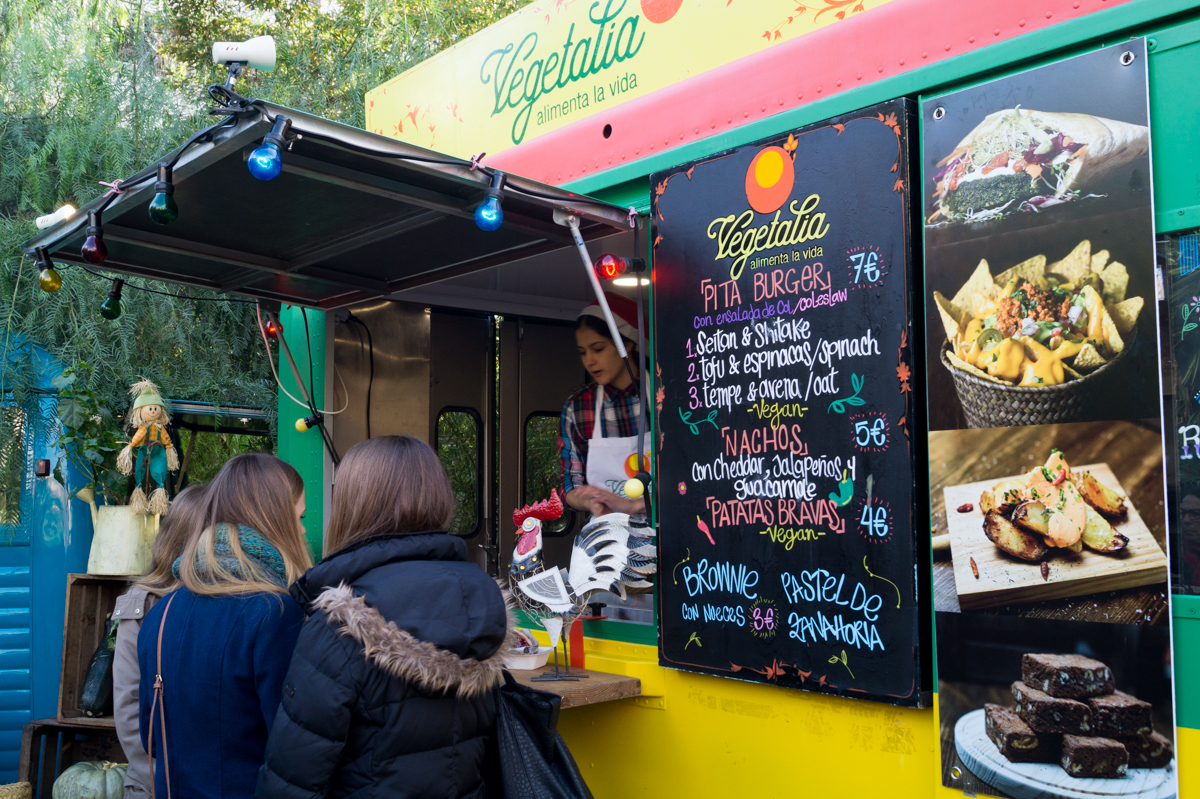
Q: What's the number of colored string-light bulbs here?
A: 10